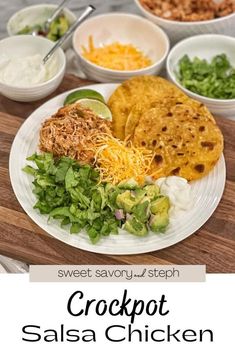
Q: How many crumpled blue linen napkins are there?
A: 0